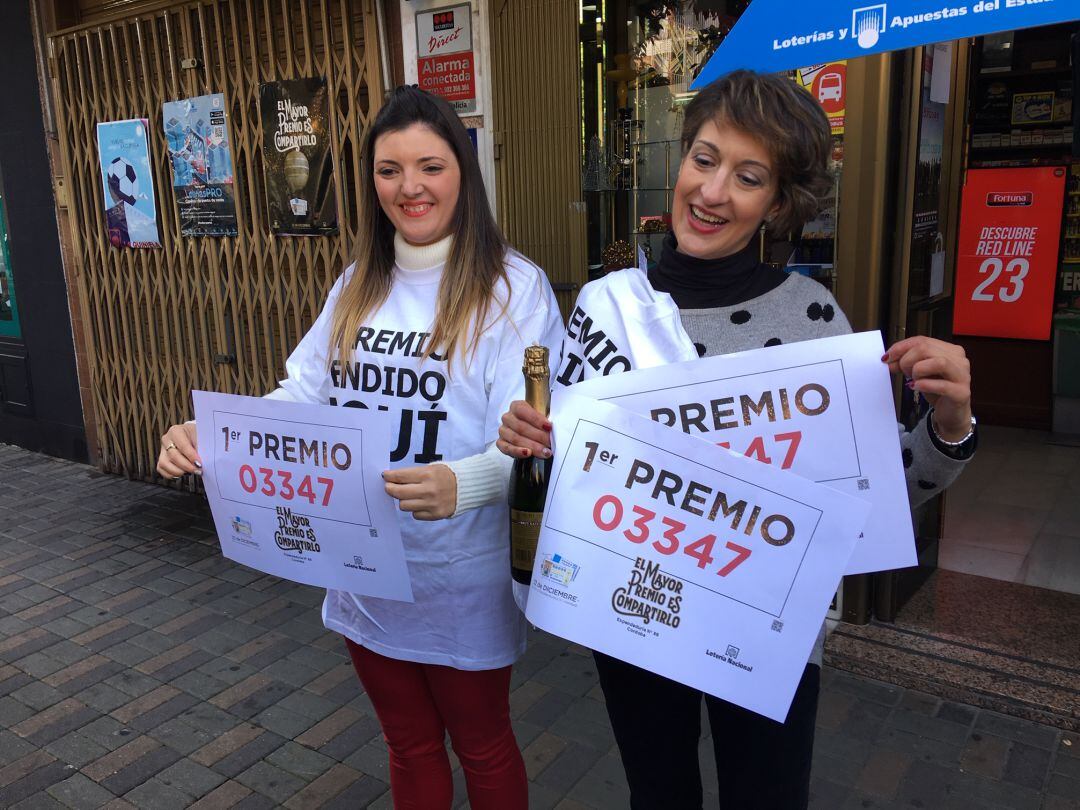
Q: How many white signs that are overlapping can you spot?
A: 2